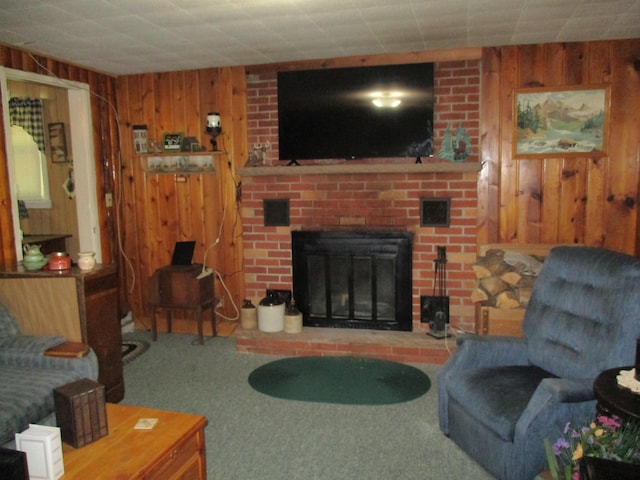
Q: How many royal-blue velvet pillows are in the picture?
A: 0